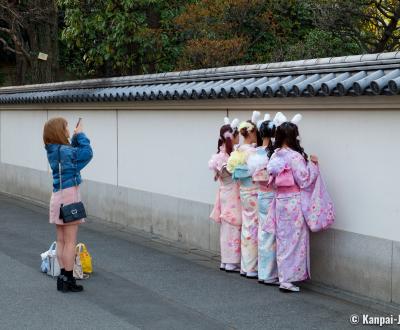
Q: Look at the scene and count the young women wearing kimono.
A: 4